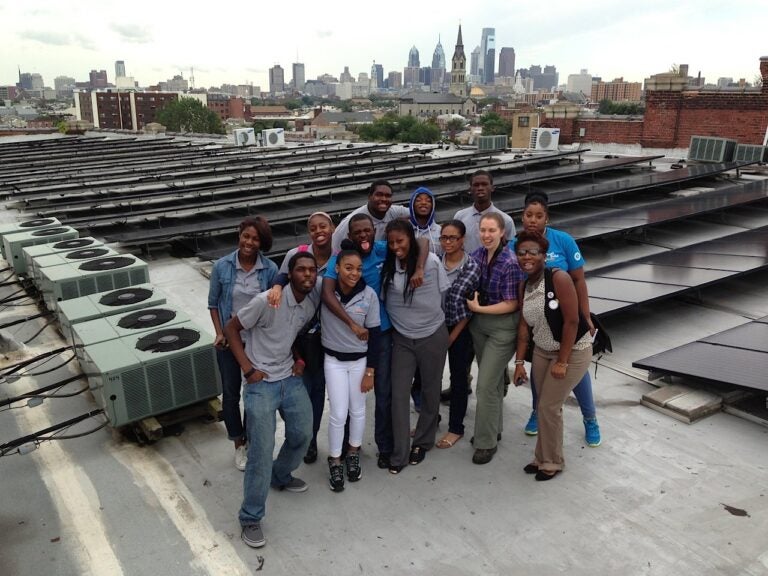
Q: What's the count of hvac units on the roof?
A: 14